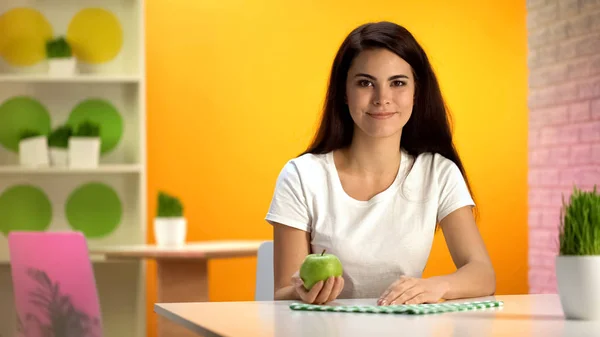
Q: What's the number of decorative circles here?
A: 6